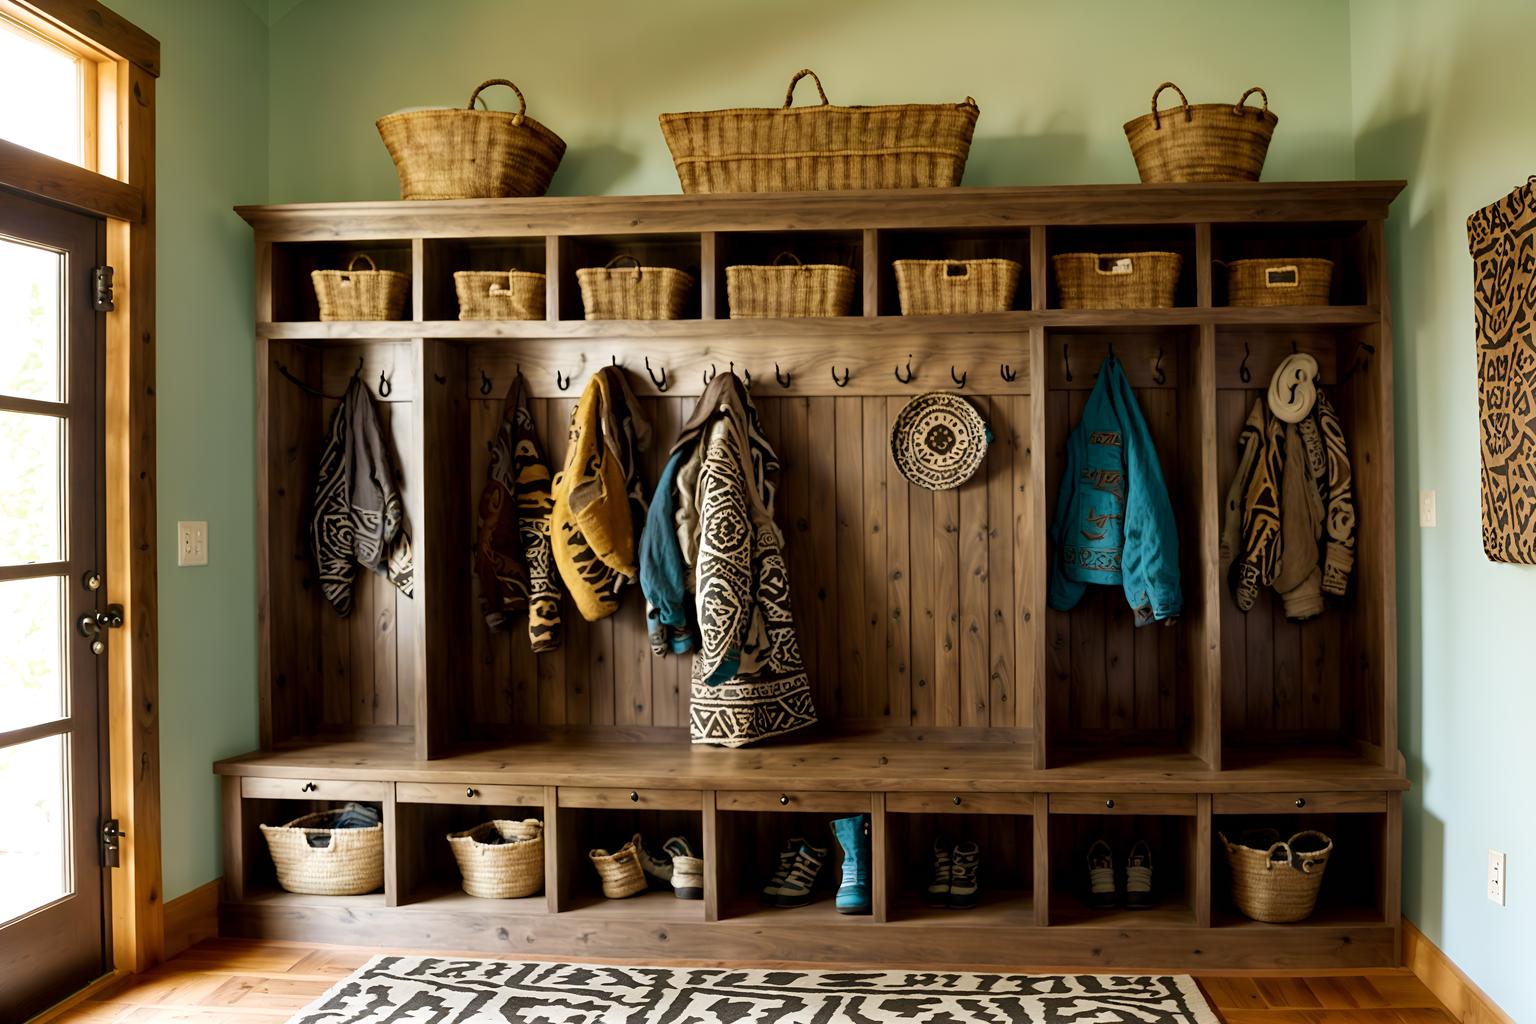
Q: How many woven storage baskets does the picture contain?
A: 13